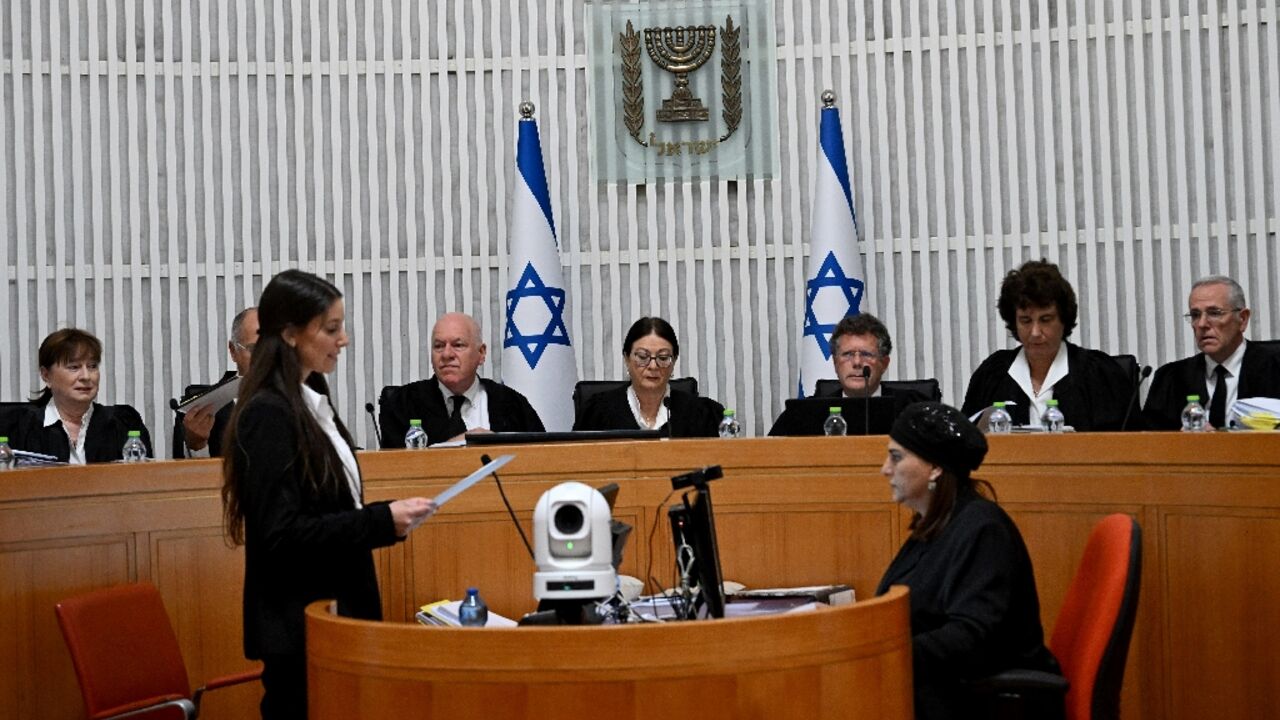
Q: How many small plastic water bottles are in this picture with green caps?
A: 8